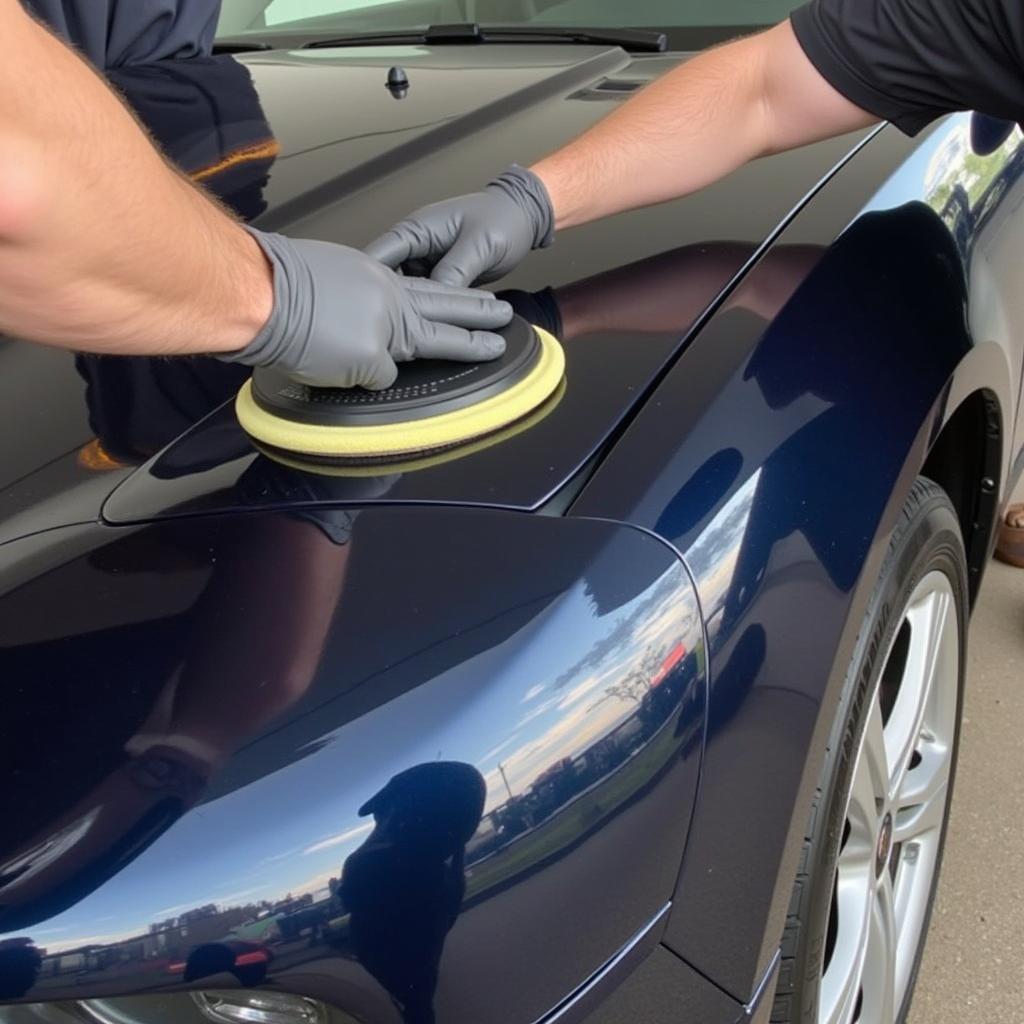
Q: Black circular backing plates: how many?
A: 1